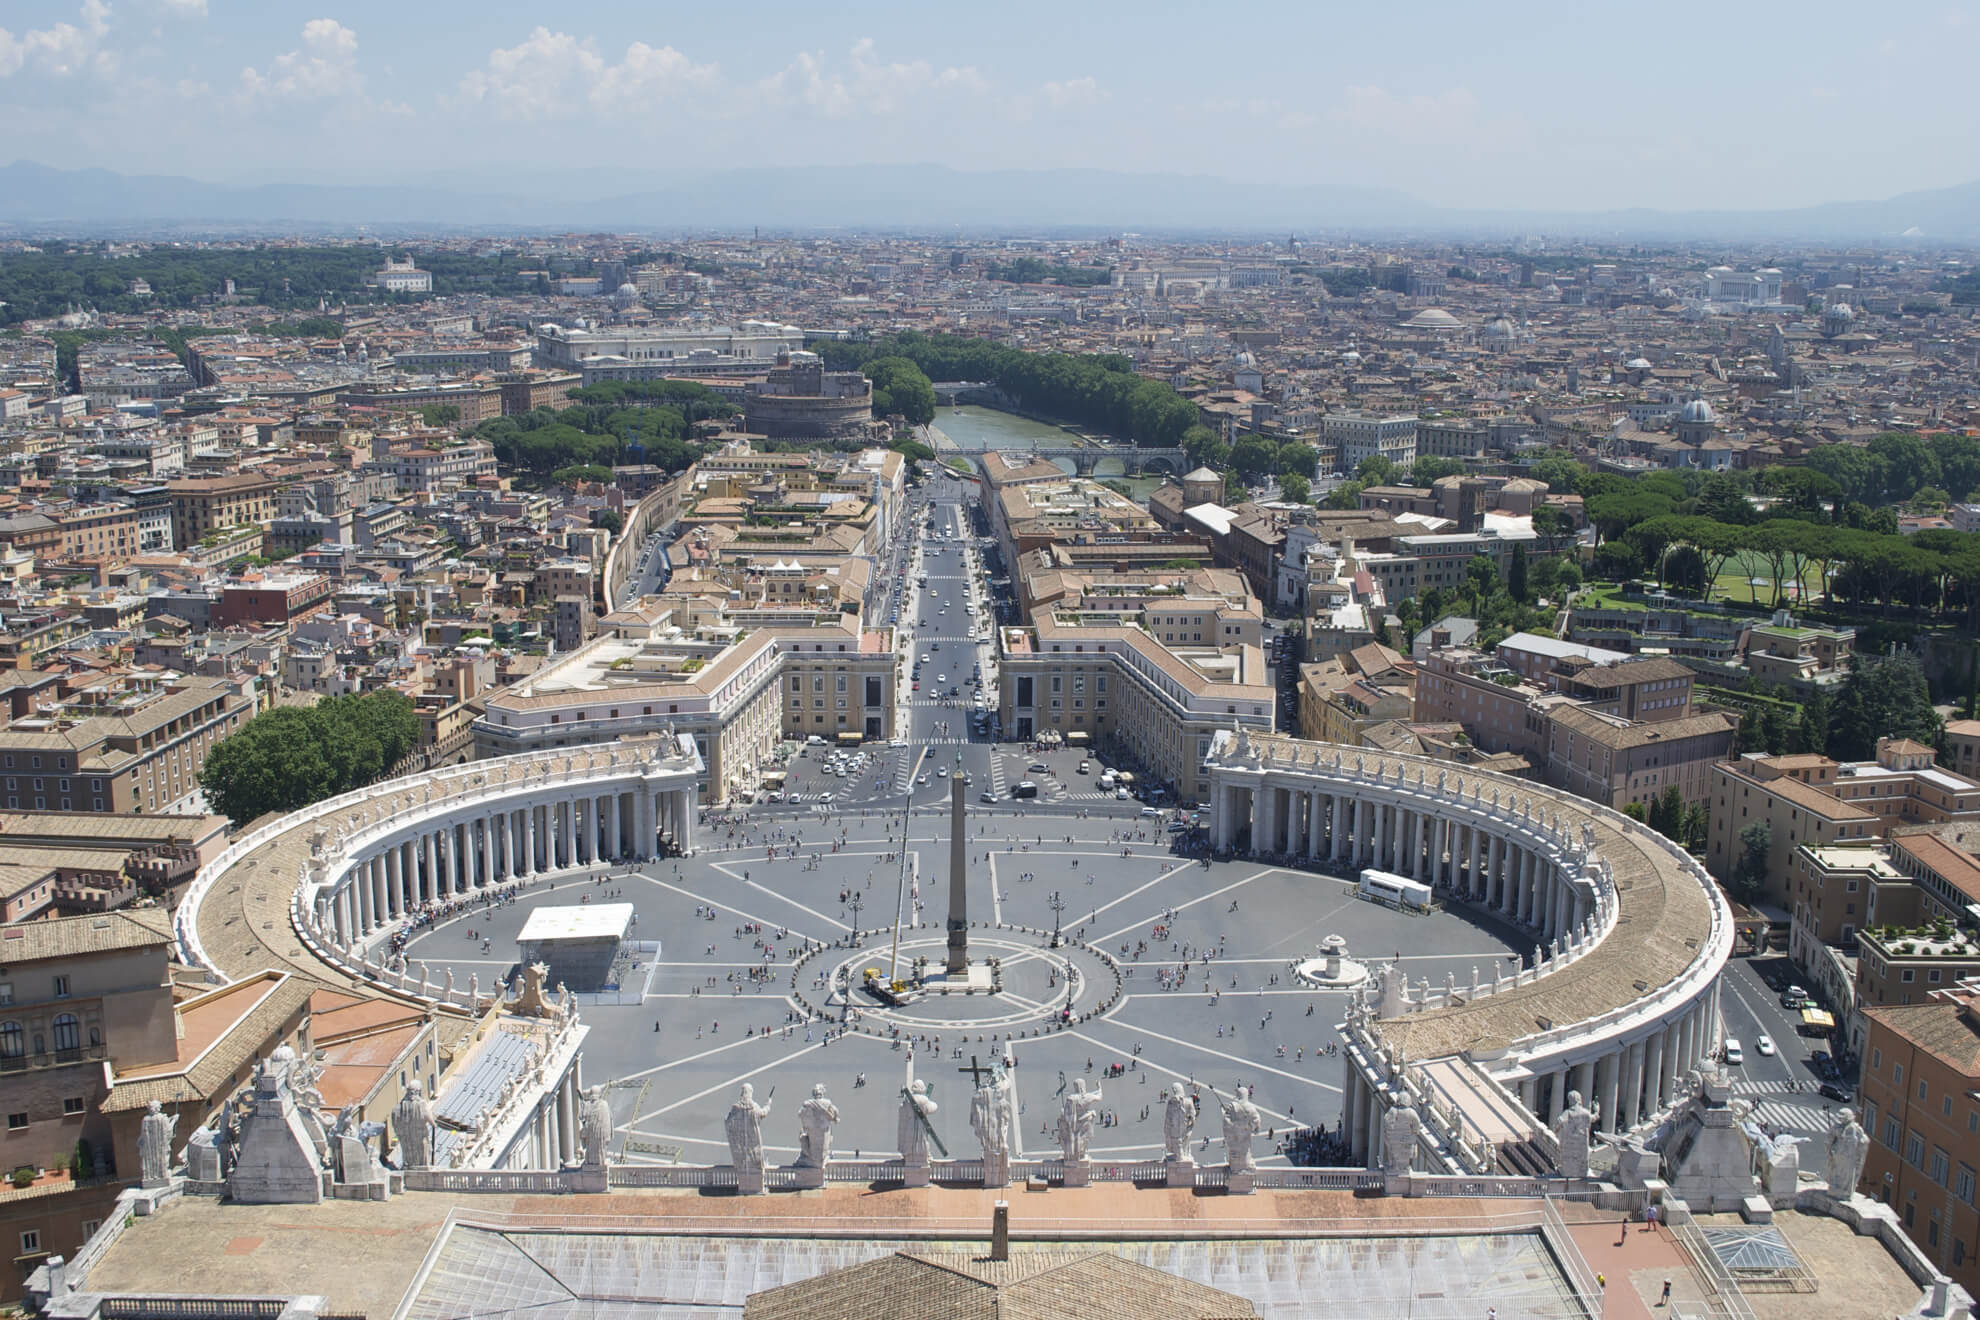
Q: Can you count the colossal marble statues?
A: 13